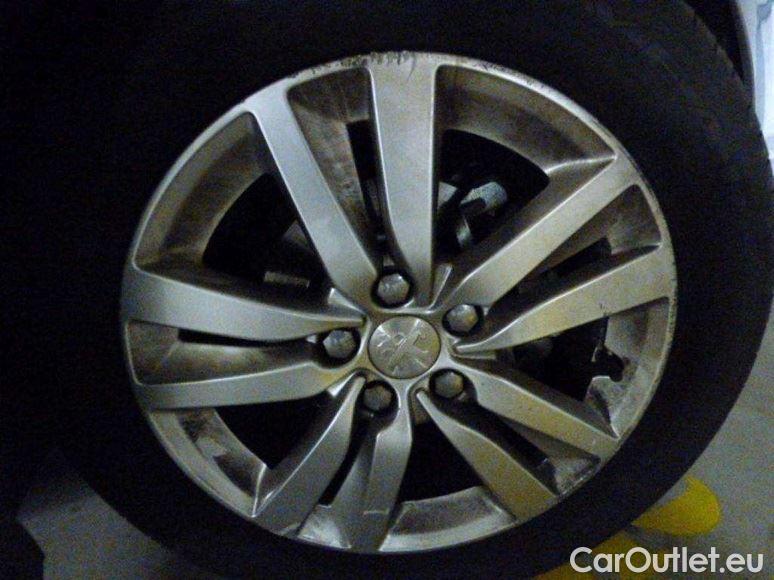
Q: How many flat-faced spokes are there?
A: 10